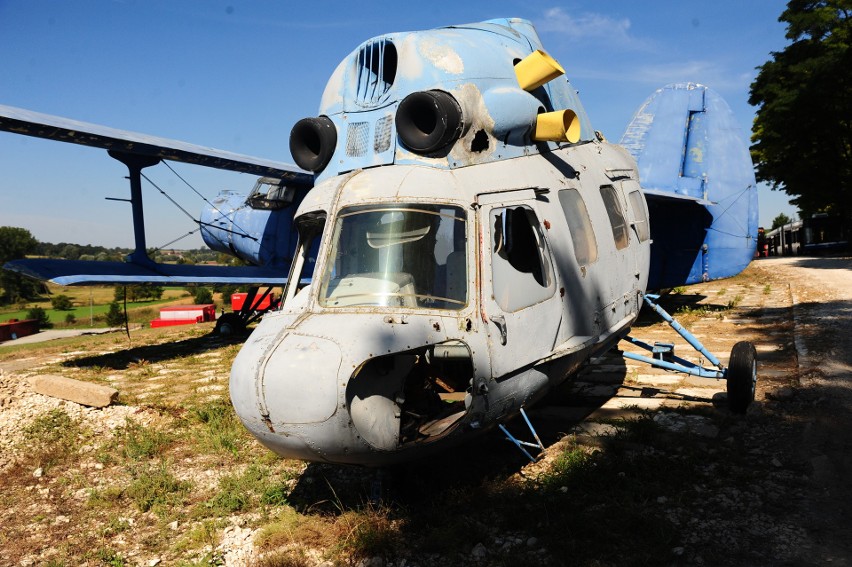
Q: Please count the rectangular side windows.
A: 3